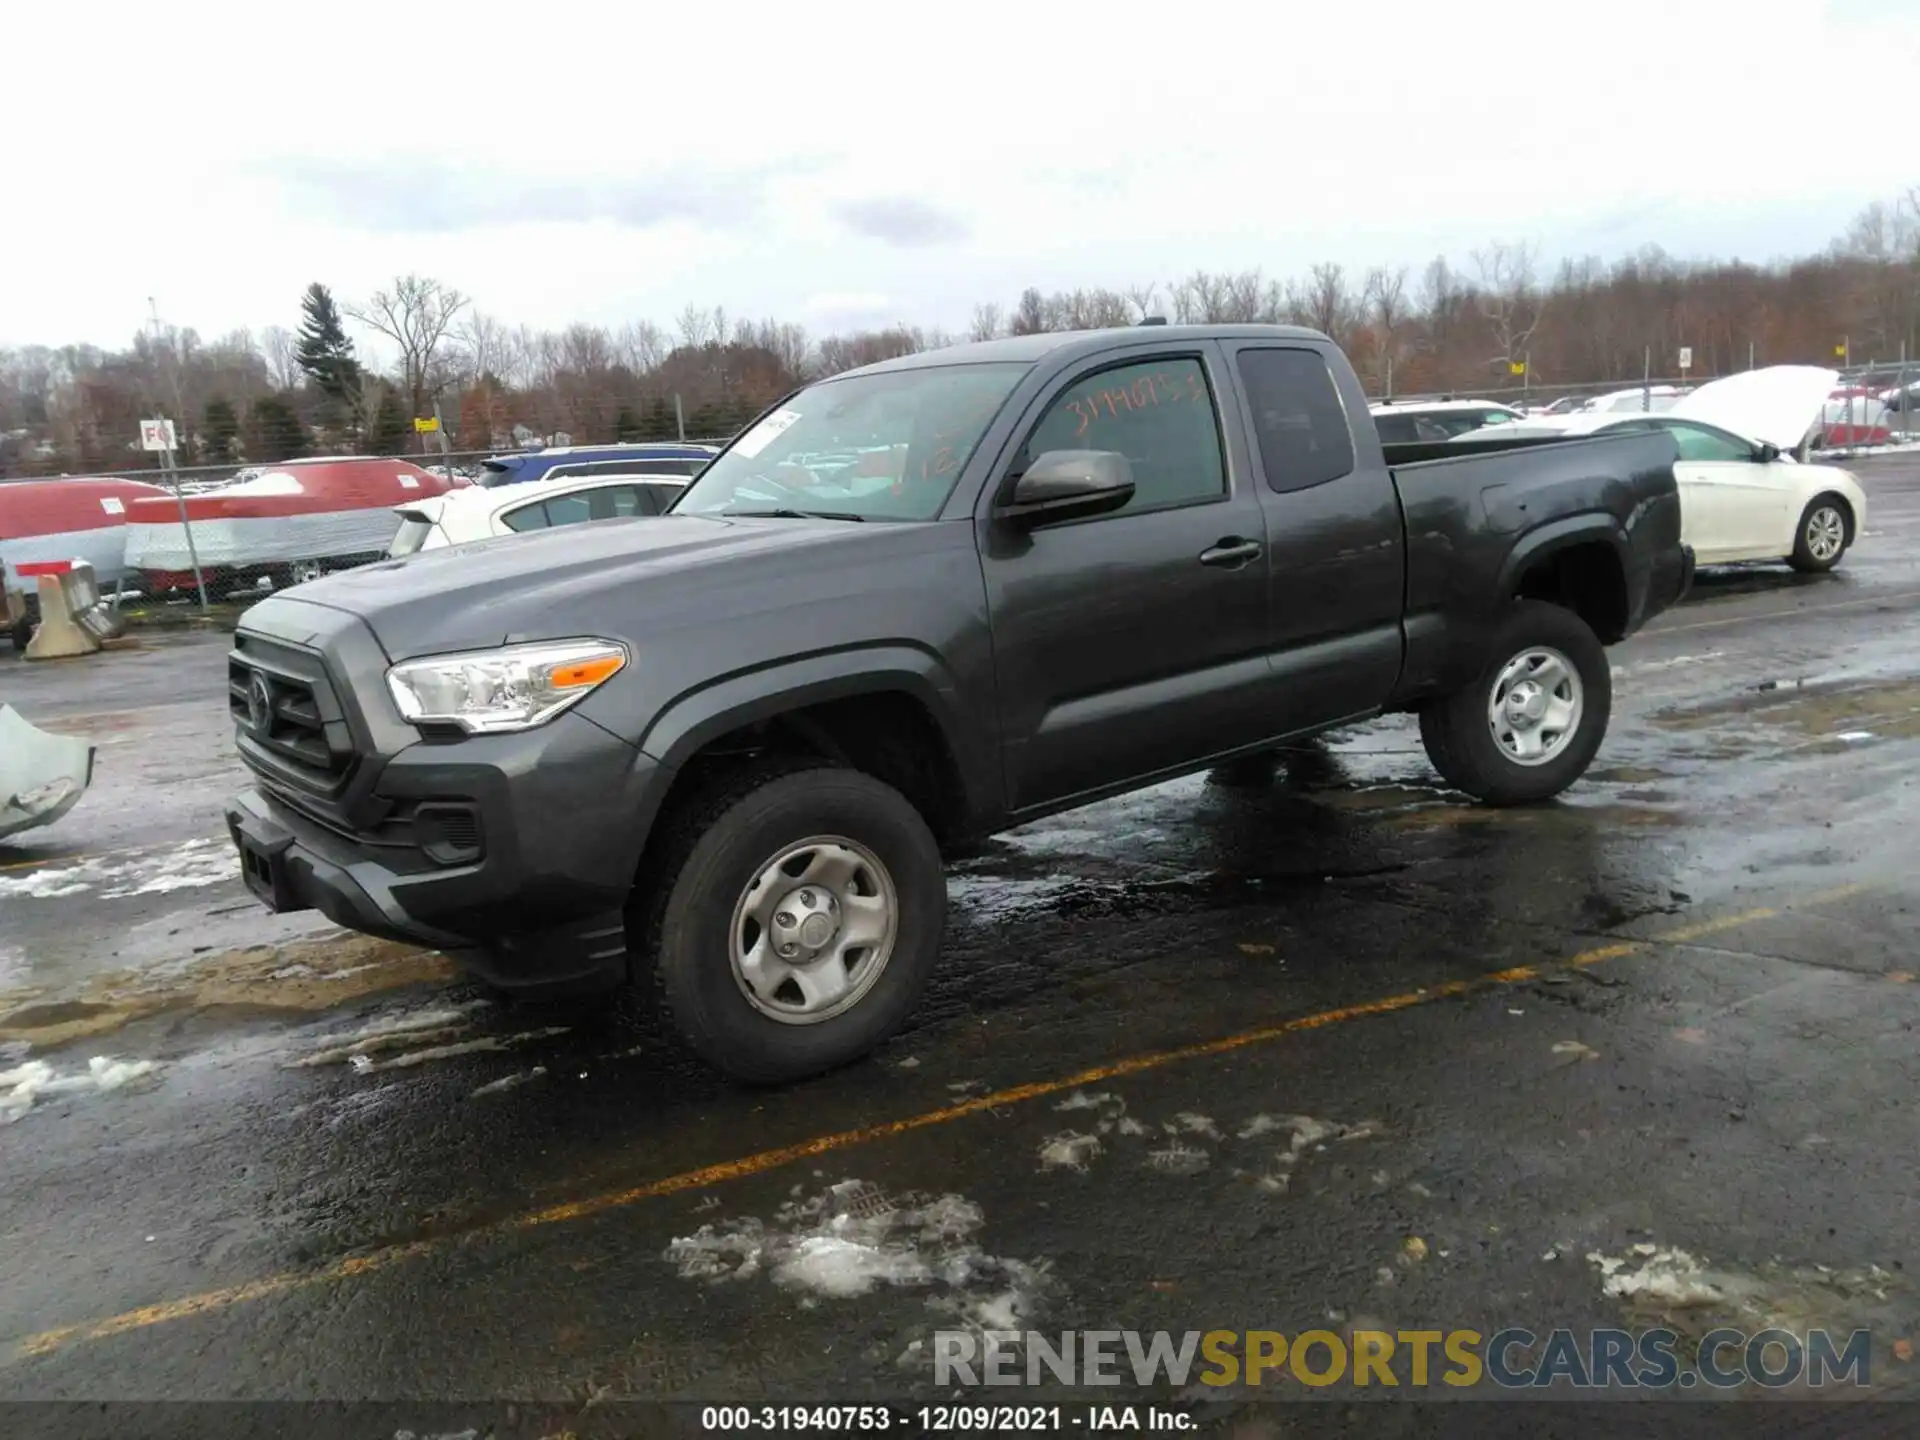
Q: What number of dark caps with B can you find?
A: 0